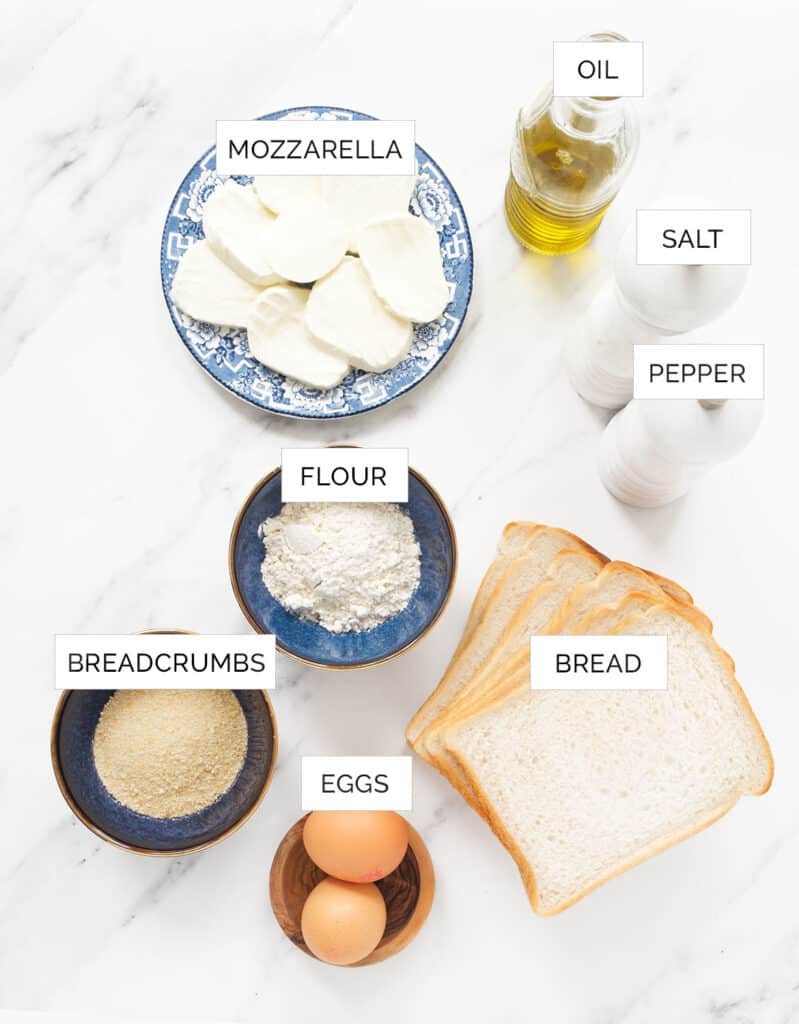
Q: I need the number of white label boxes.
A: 8